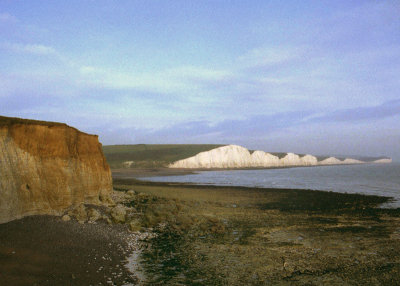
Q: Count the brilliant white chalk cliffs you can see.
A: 7